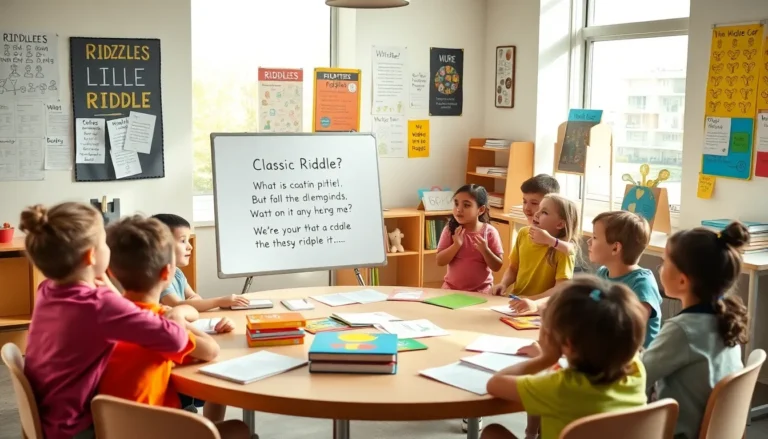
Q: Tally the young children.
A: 9